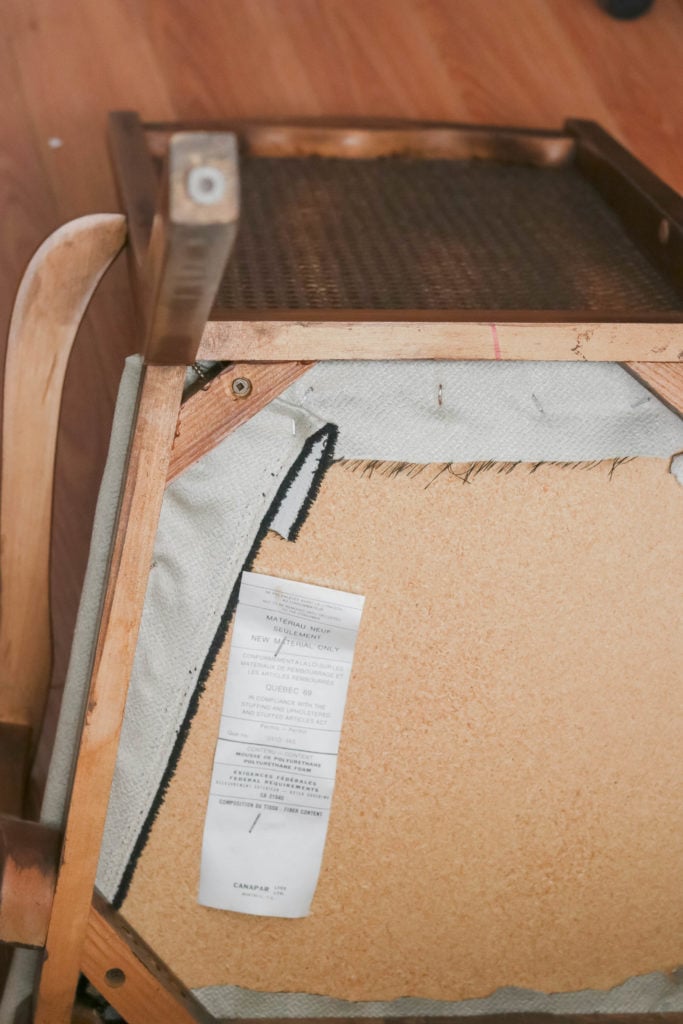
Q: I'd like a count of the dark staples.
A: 2